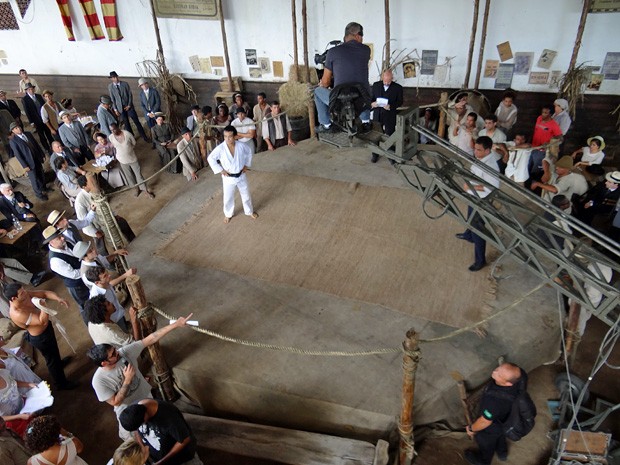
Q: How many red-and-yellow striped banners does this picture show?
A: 3